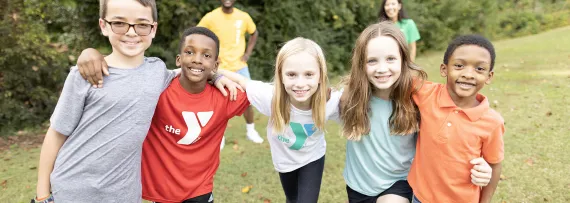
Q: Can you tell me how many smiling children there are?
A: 5